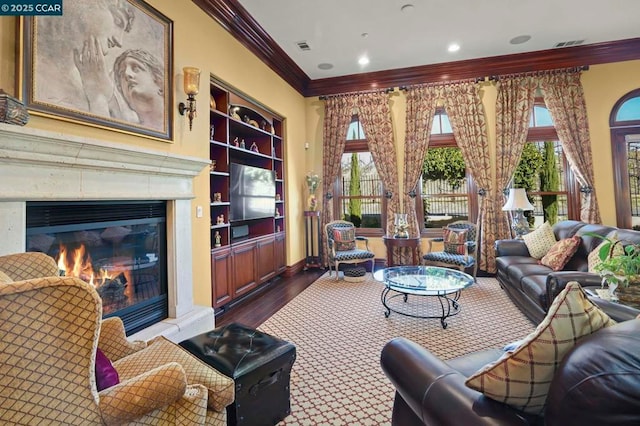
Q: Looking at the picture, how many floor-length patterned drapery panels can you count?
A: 6